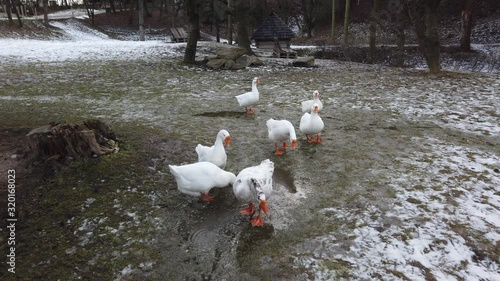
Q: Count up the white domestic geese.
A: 7